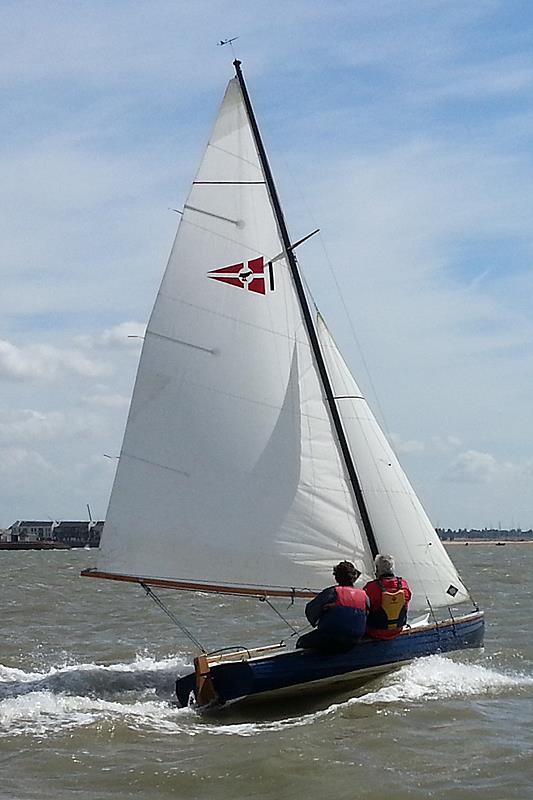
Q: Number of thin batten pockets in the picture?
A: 3